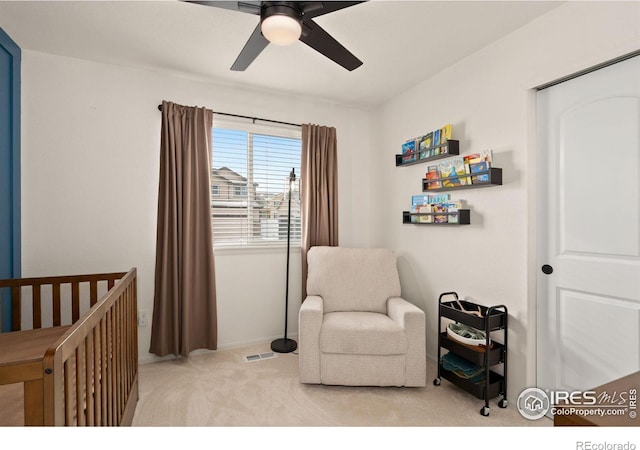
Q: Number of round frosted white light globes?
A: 1